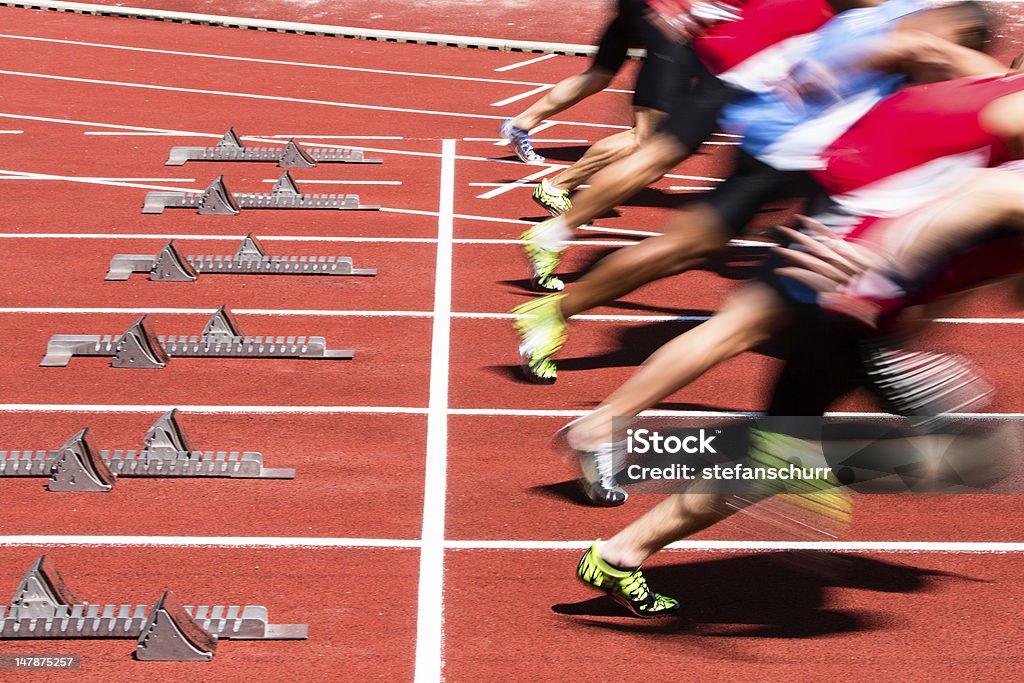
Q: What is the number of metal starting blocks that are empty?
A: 6